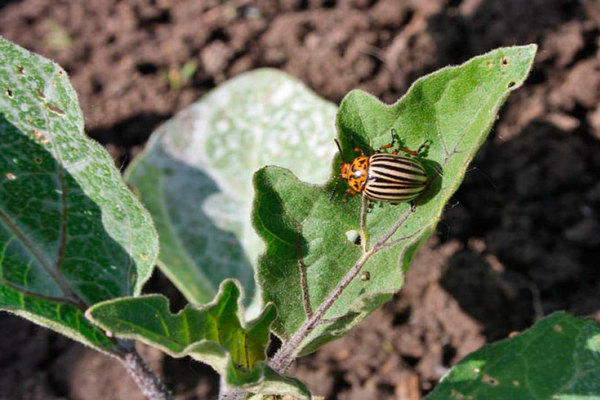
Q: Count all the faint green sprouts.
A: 2